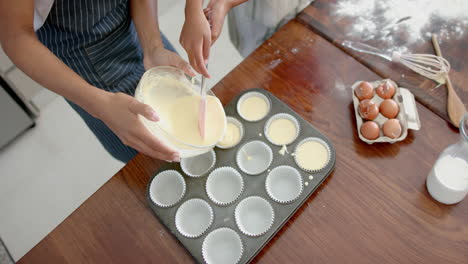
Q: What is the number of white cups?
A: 12